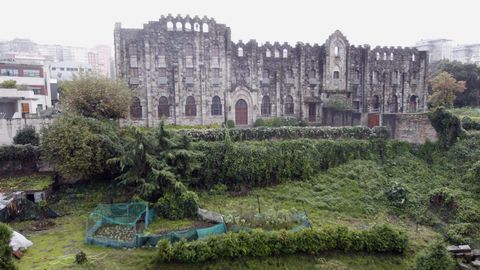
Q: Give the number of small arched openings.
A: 14